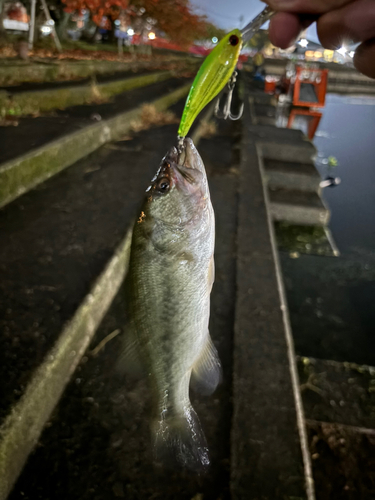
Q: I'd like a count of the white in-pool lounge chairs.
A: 0